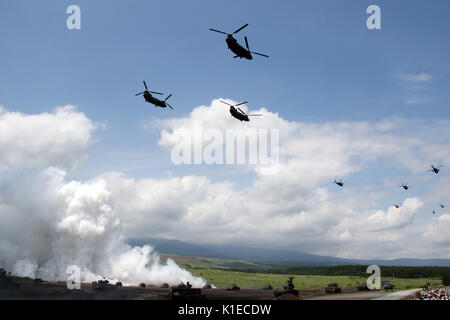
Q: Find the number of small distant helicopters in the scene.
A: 6